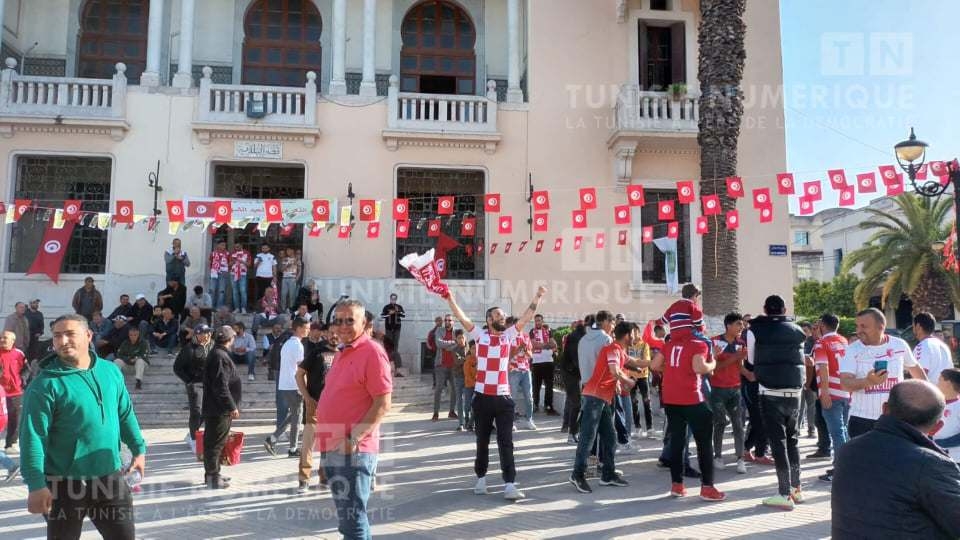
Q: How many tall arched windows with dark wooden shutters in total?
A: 3